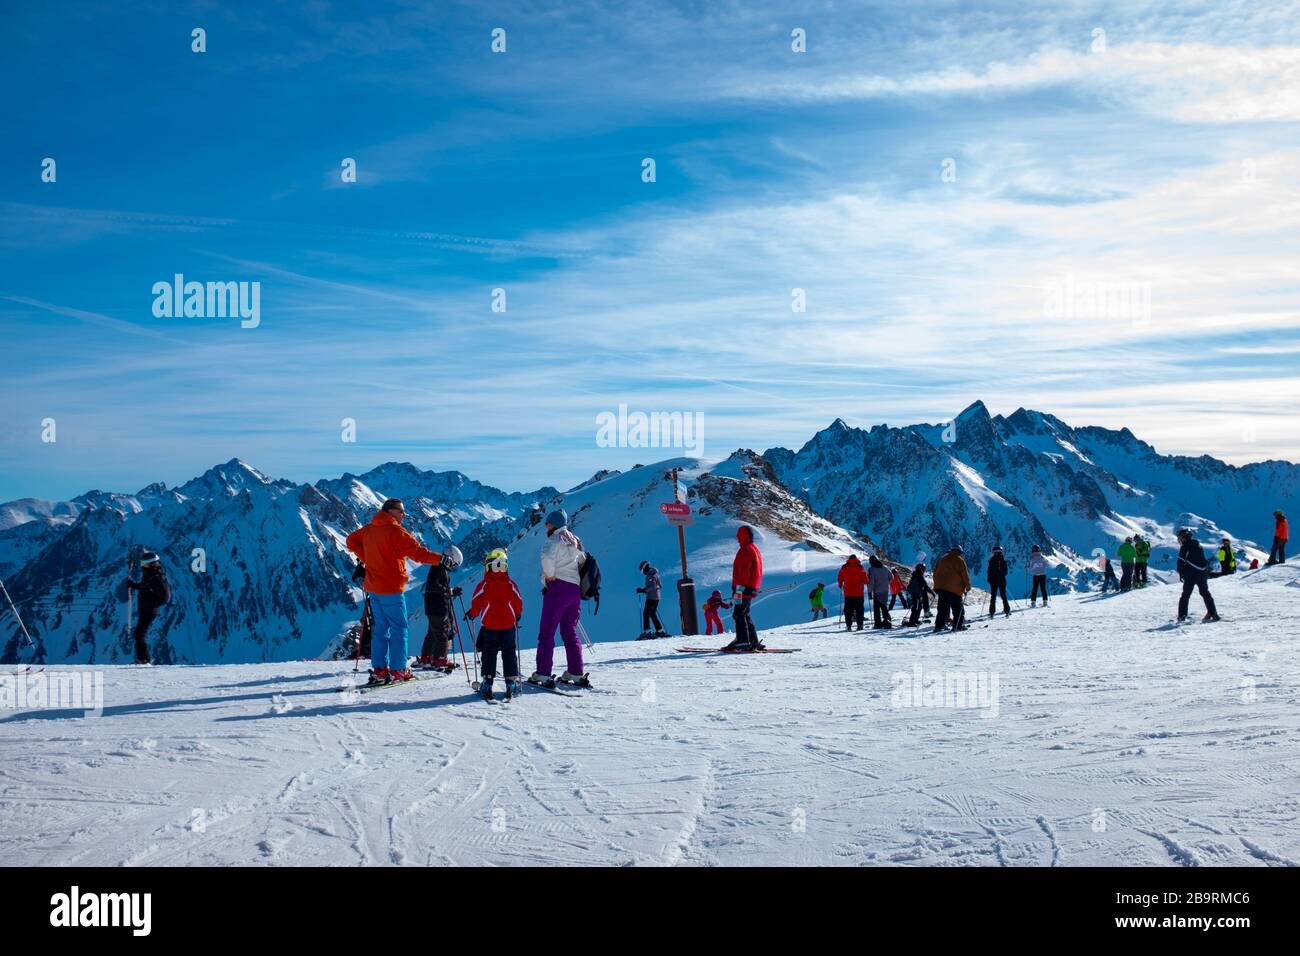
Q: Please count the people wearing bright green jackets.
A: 4